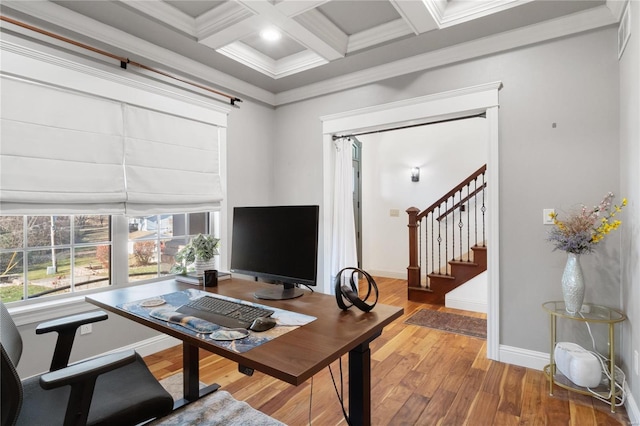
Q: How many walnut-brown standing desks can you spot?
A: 1